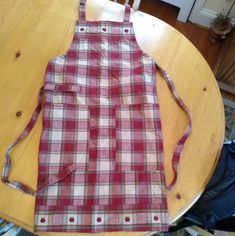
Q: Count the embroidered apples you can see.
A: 8